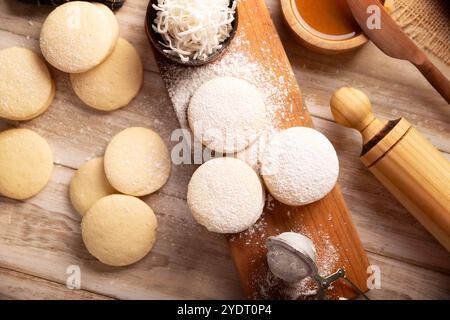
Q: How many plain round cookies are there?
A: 7